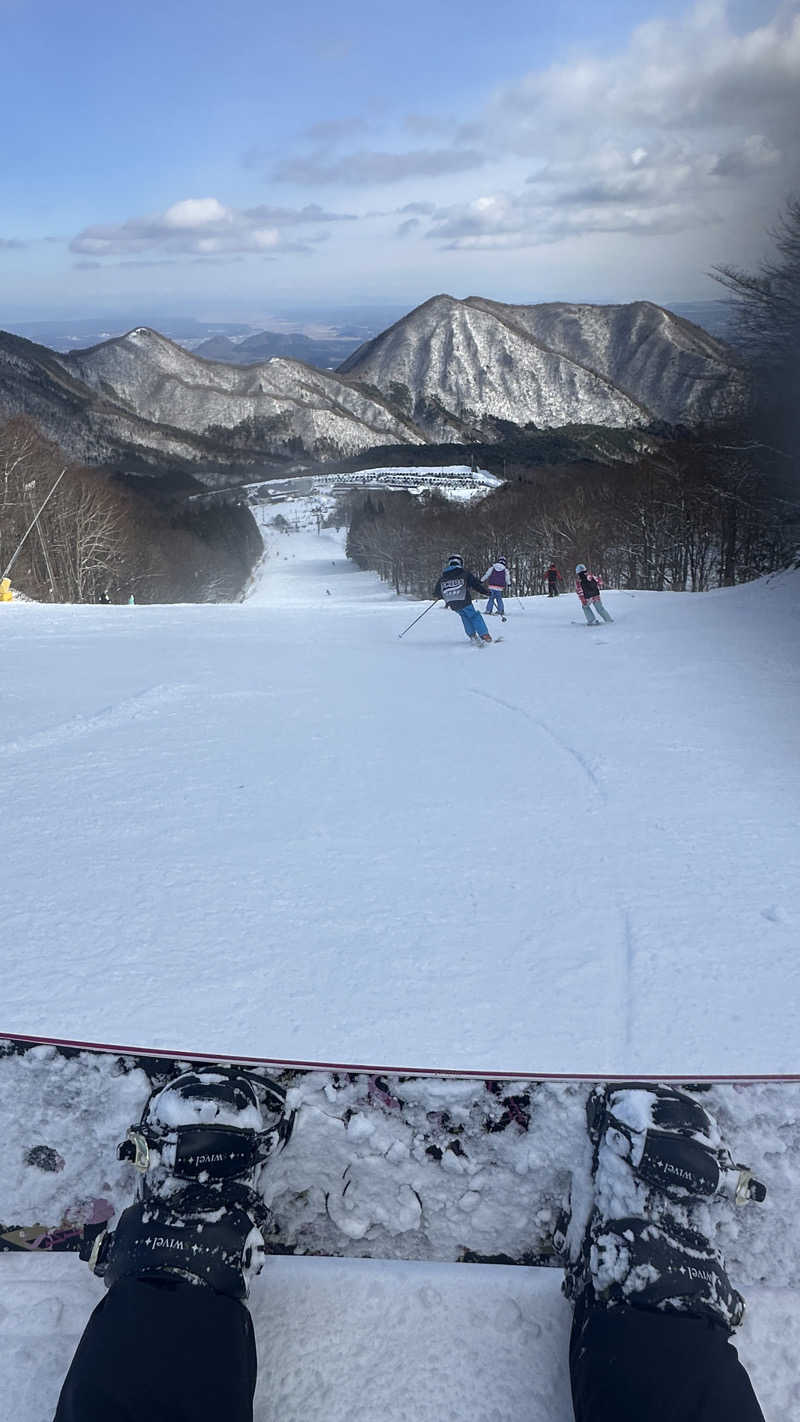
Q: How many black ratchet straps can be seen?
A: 4